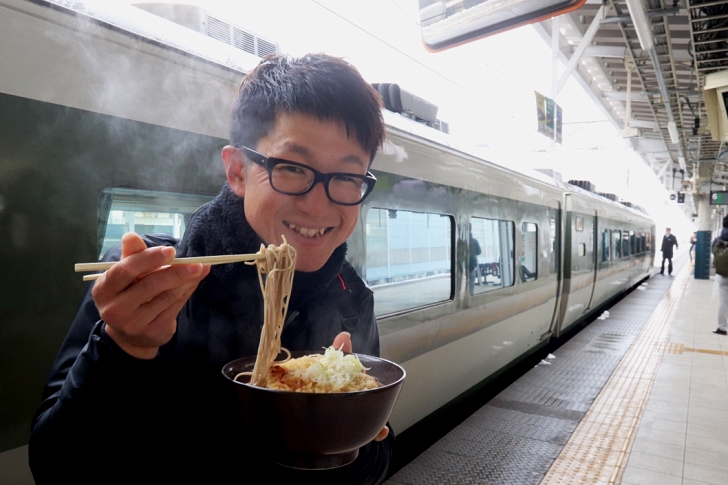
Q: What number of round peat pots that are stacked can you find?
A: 0